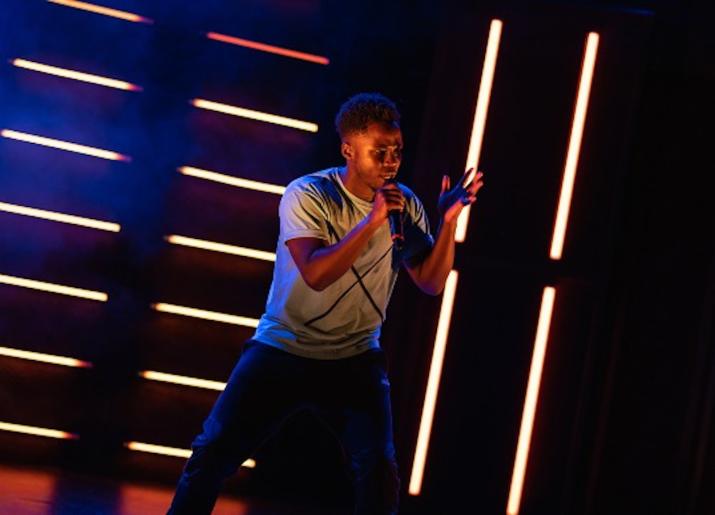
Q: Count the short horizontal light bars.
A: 14